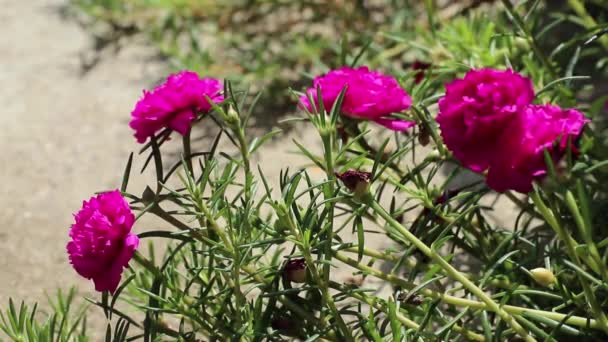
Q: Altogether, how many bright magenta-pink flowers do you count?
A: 5